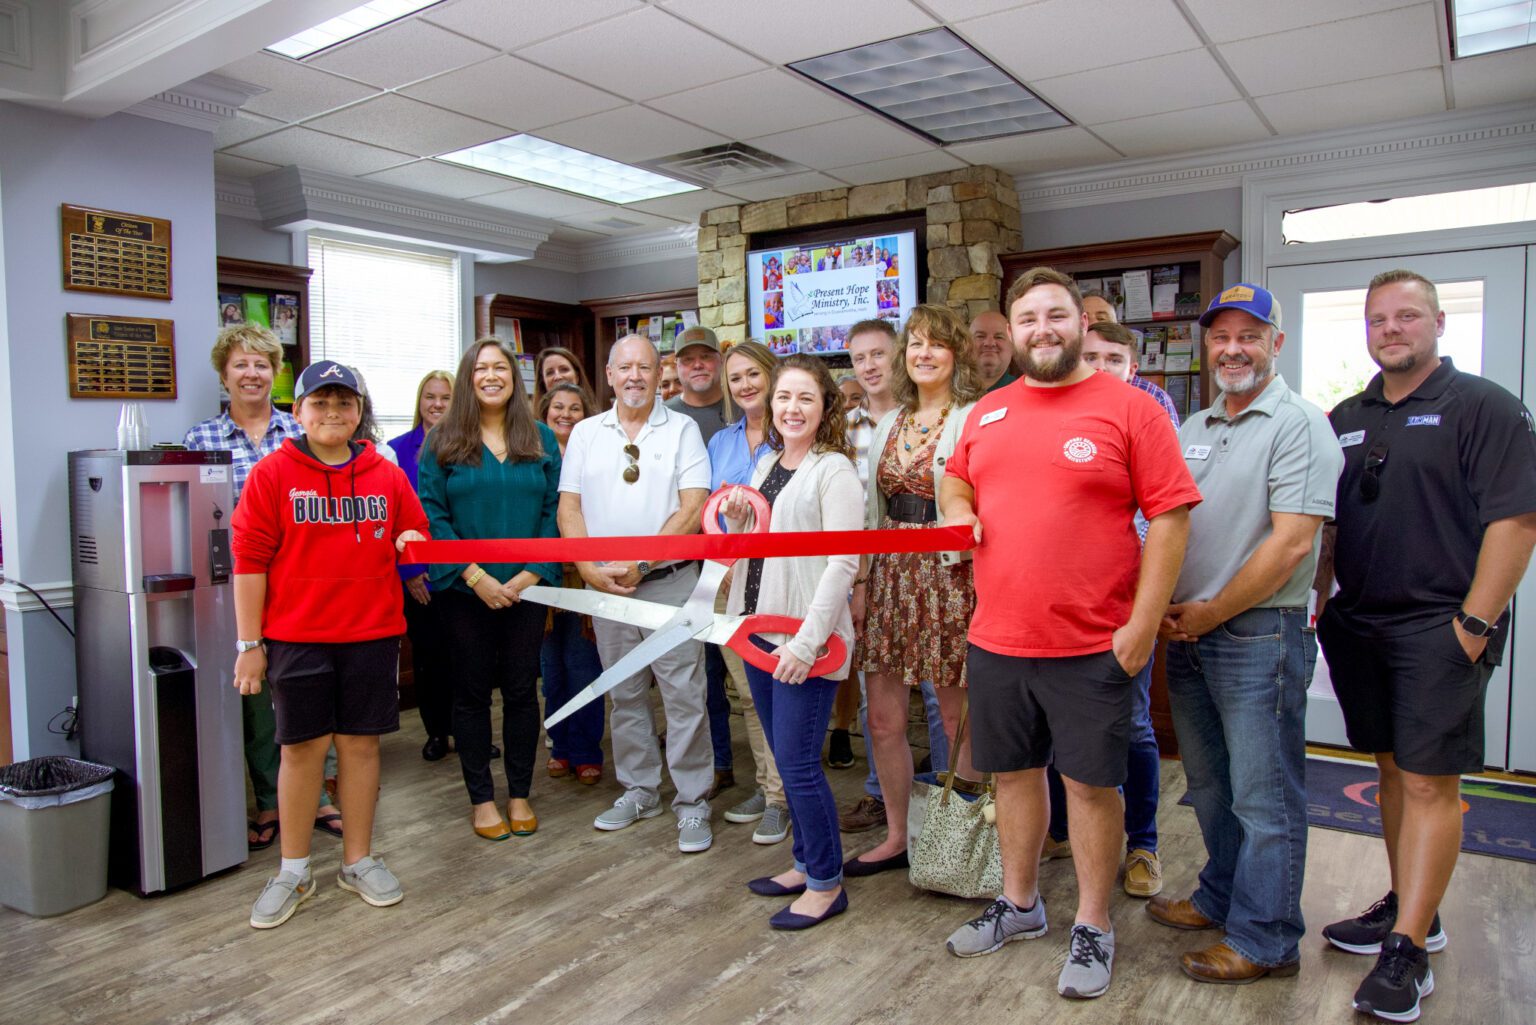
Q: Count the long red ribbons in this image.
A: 1